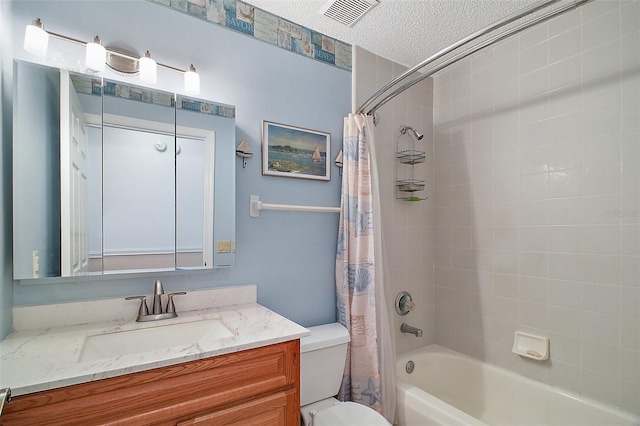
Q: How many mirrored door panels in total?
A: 3